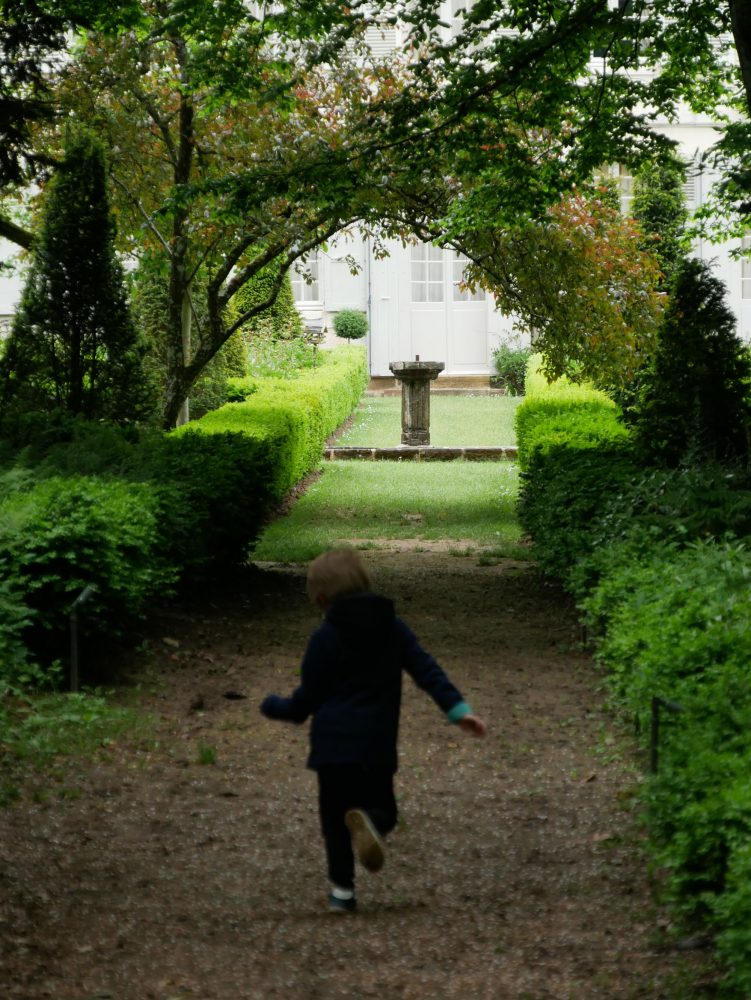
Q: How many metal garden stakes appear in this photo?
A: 2